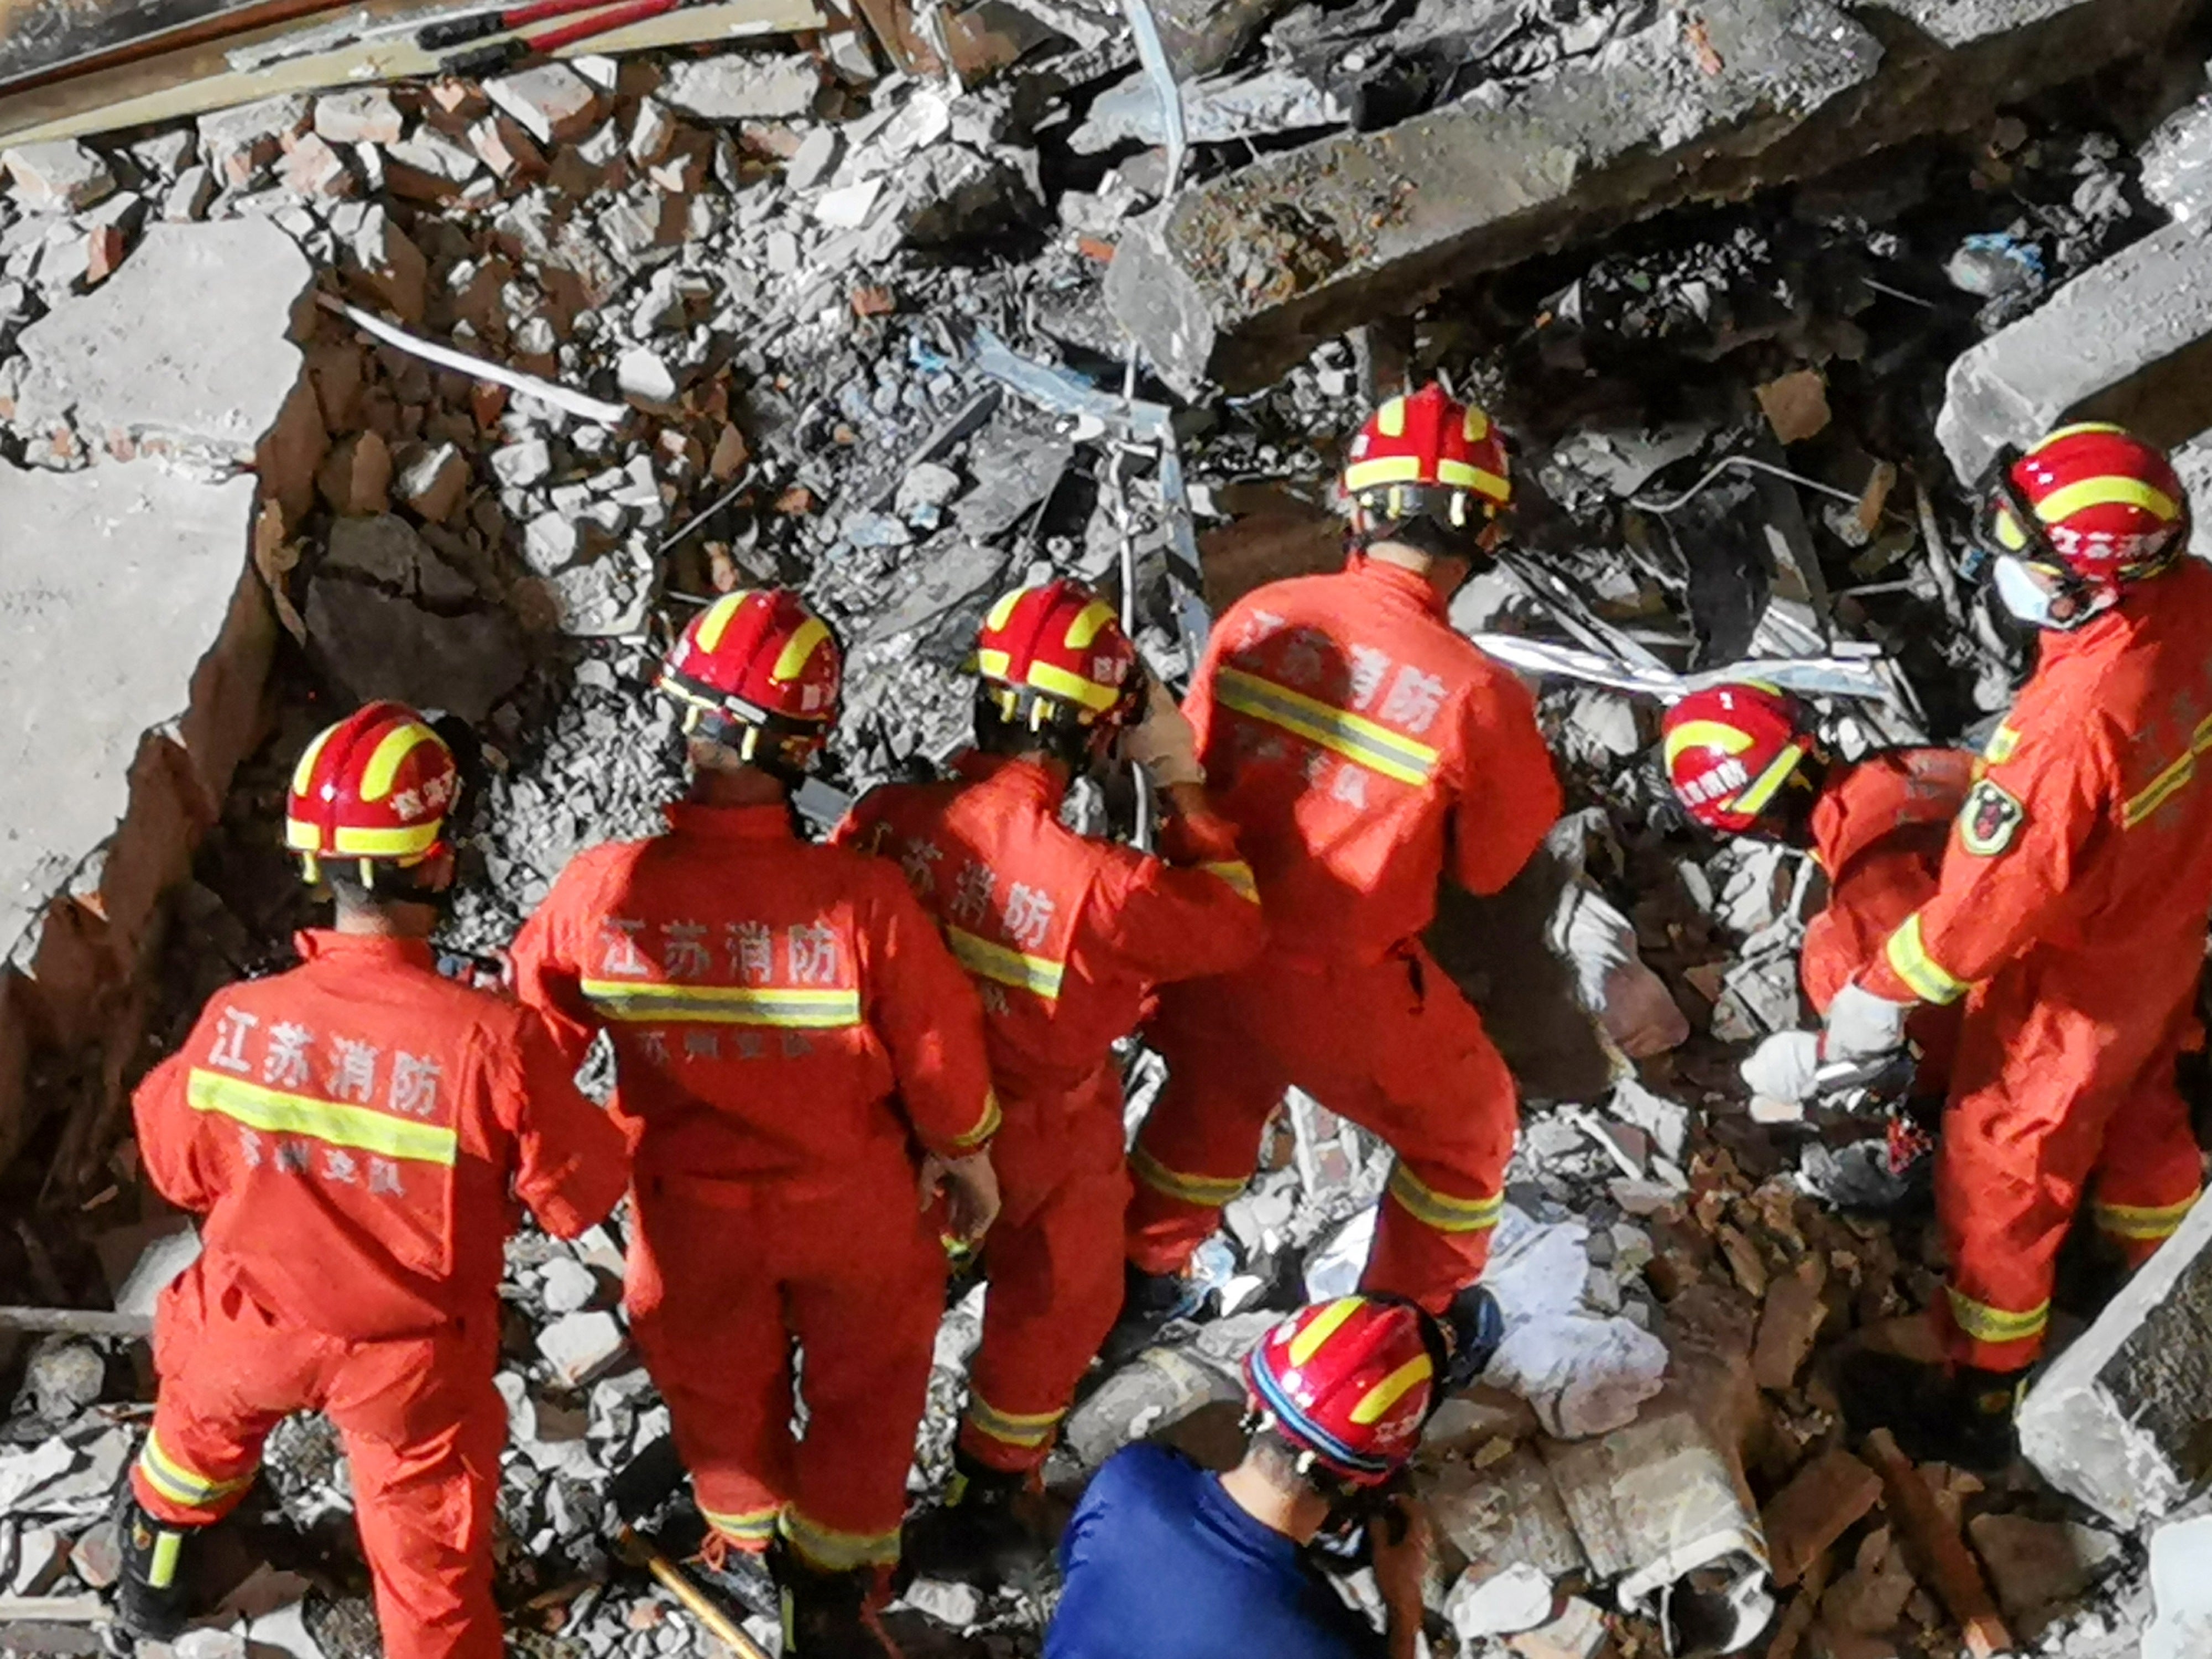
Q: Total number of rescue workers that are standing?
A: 5